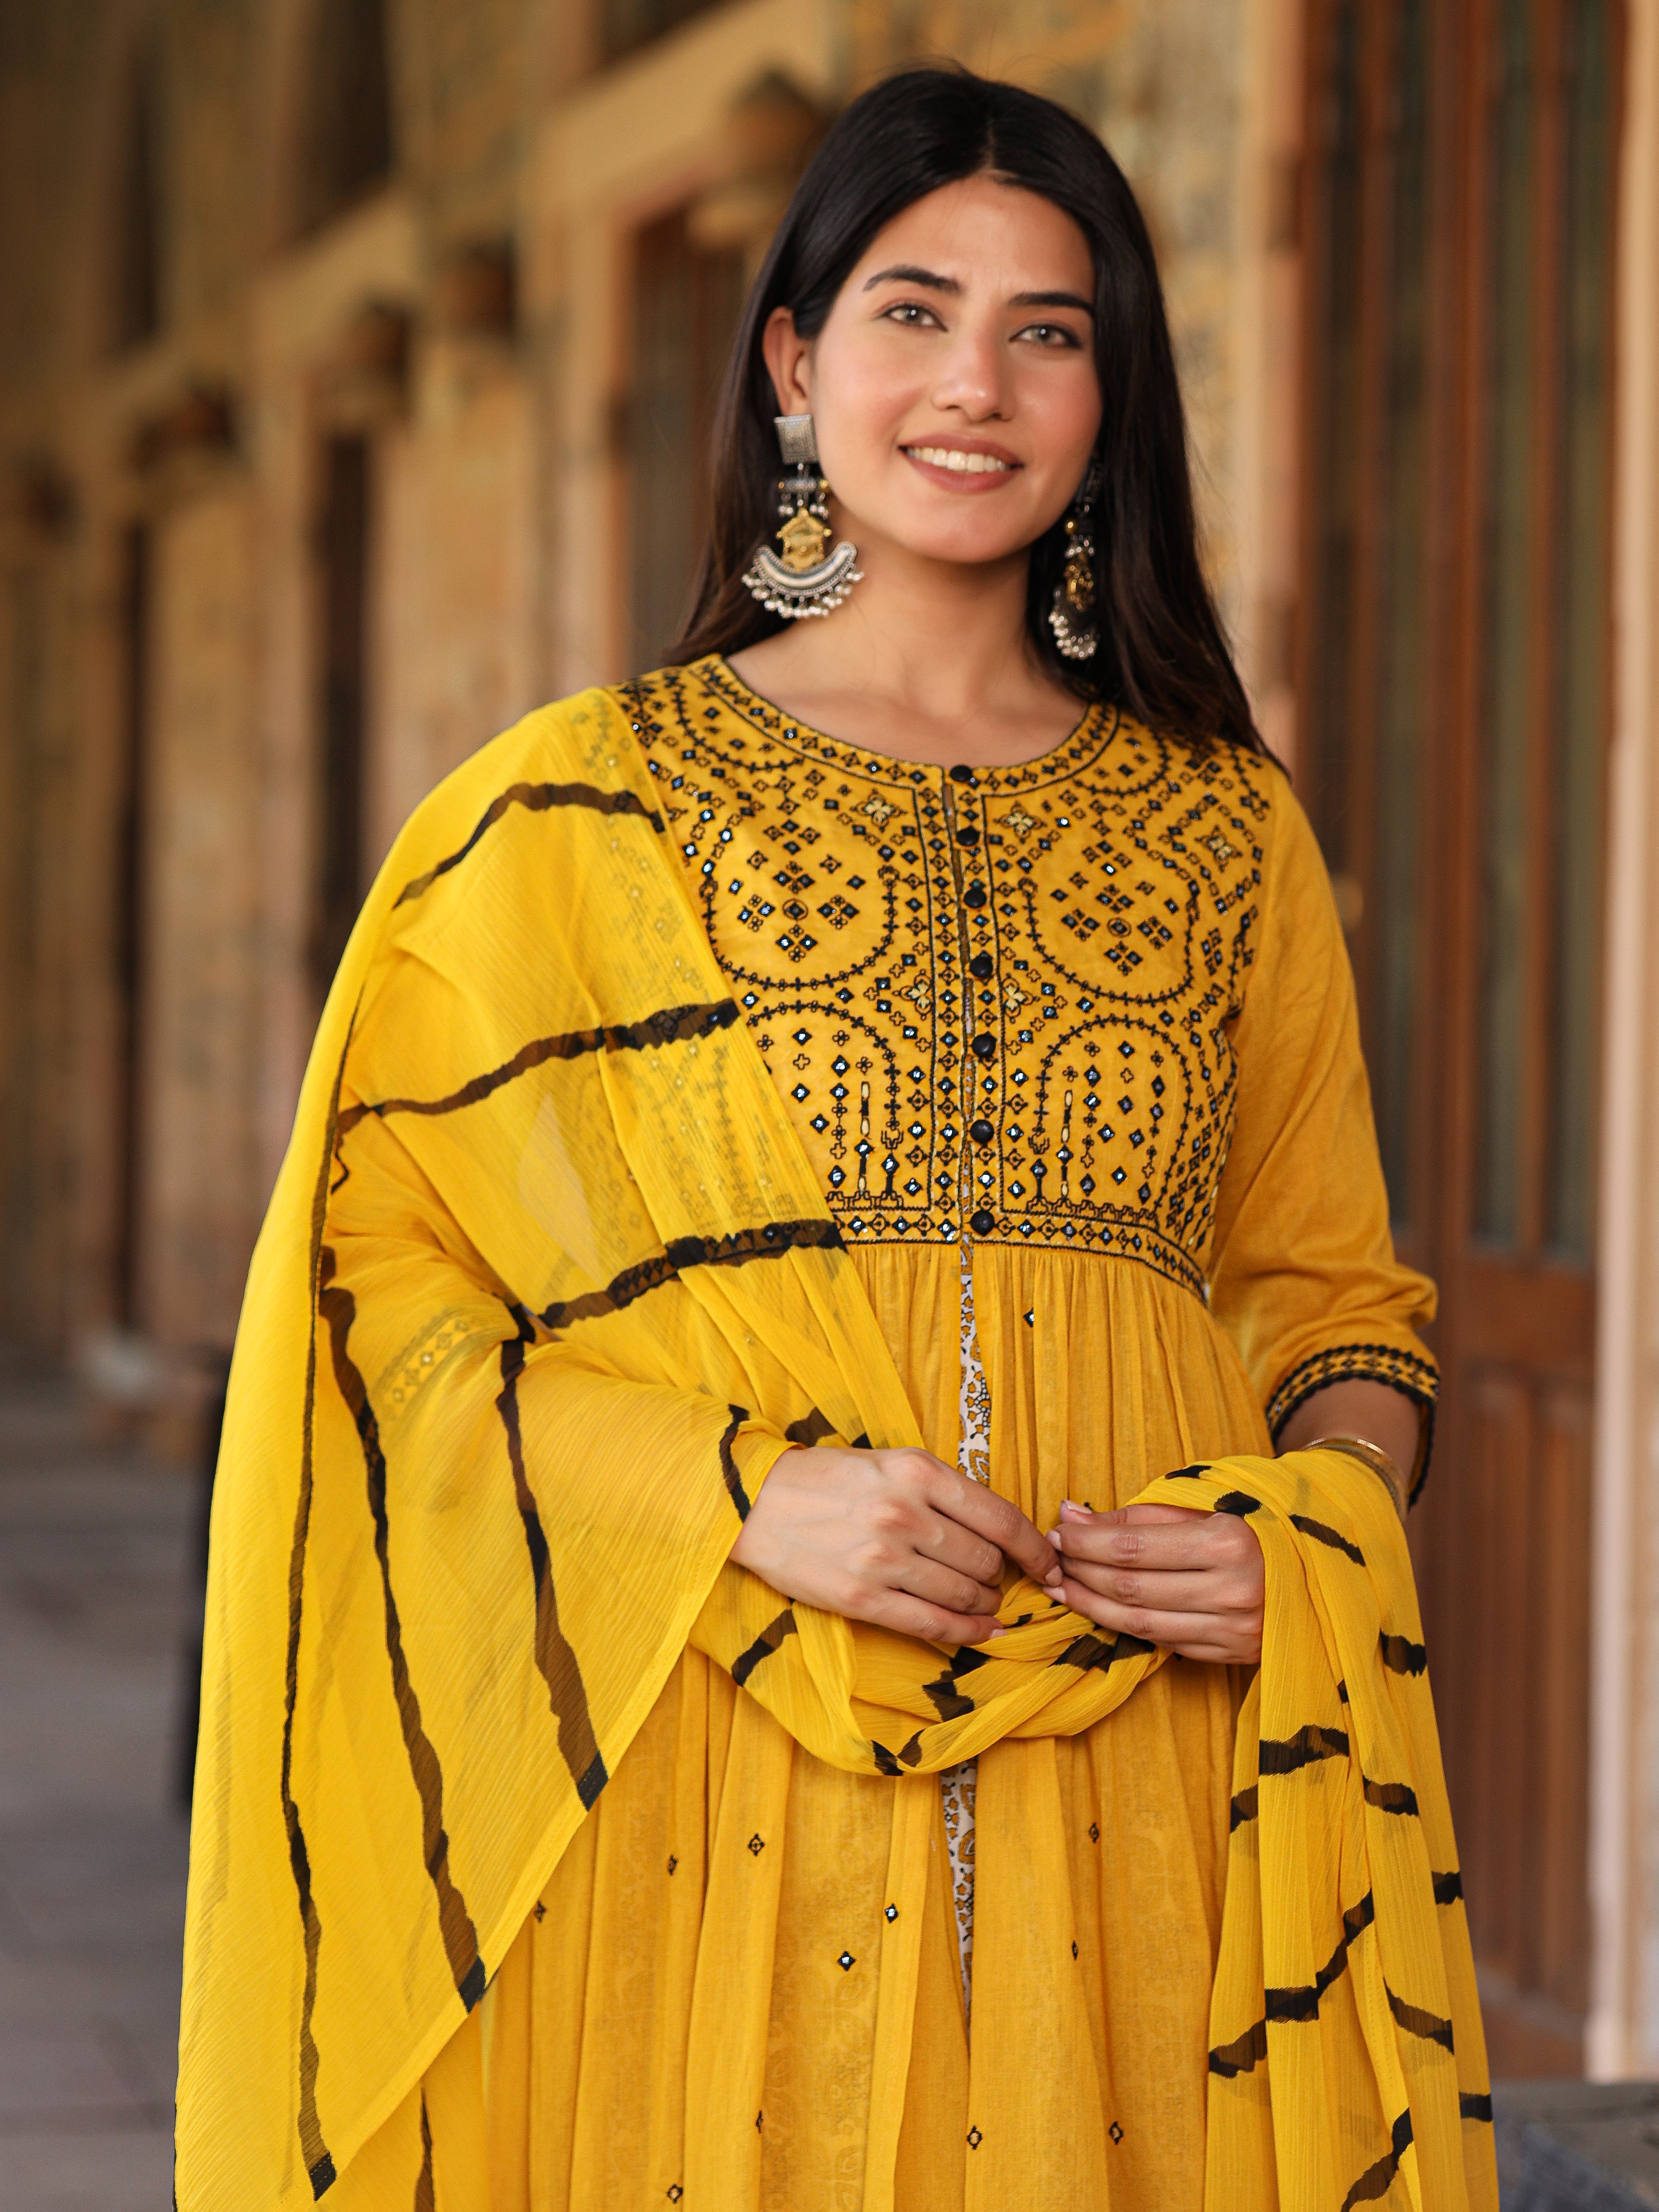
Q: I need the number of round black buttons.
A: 7